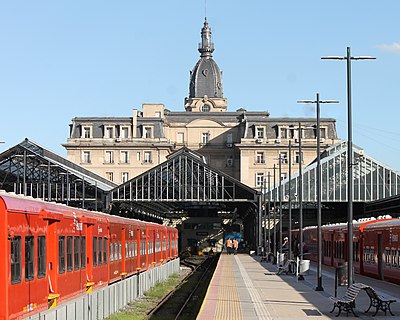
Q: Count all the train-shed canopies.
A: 3